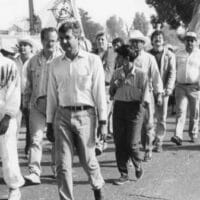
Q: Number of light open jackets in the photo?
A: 2